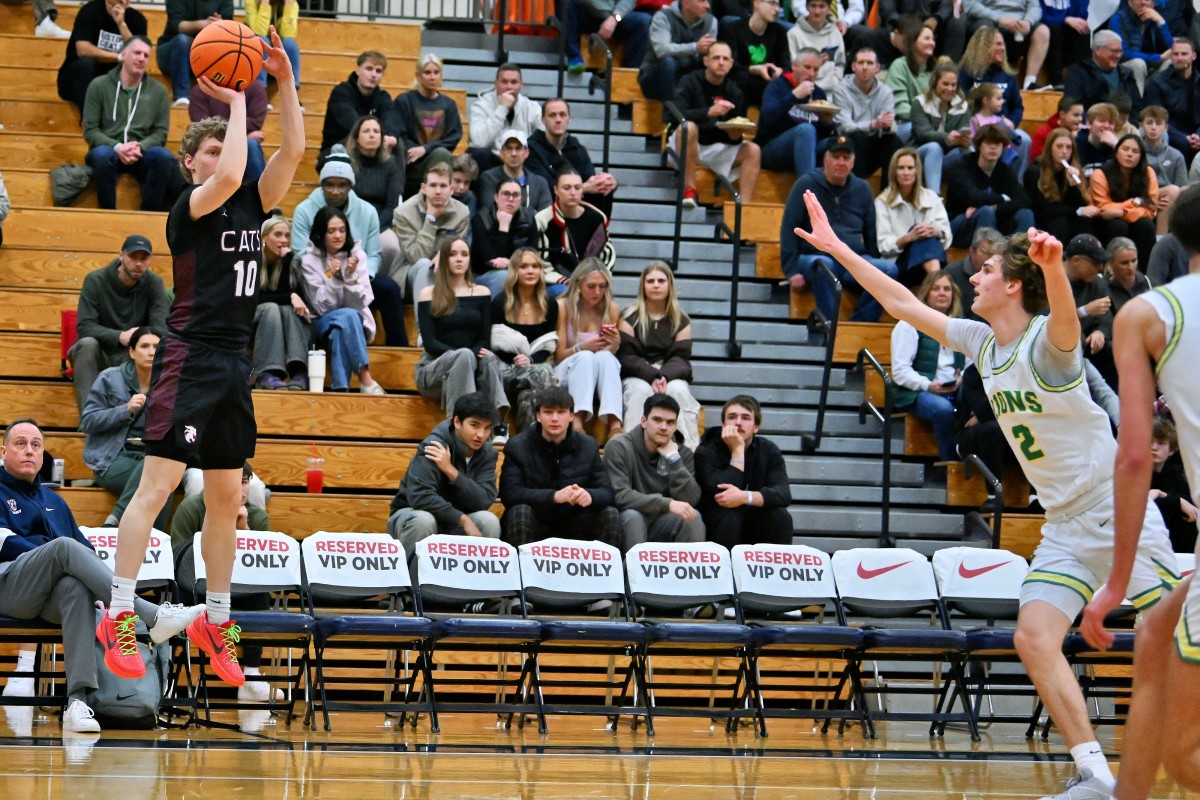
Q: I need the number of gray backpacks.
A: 1